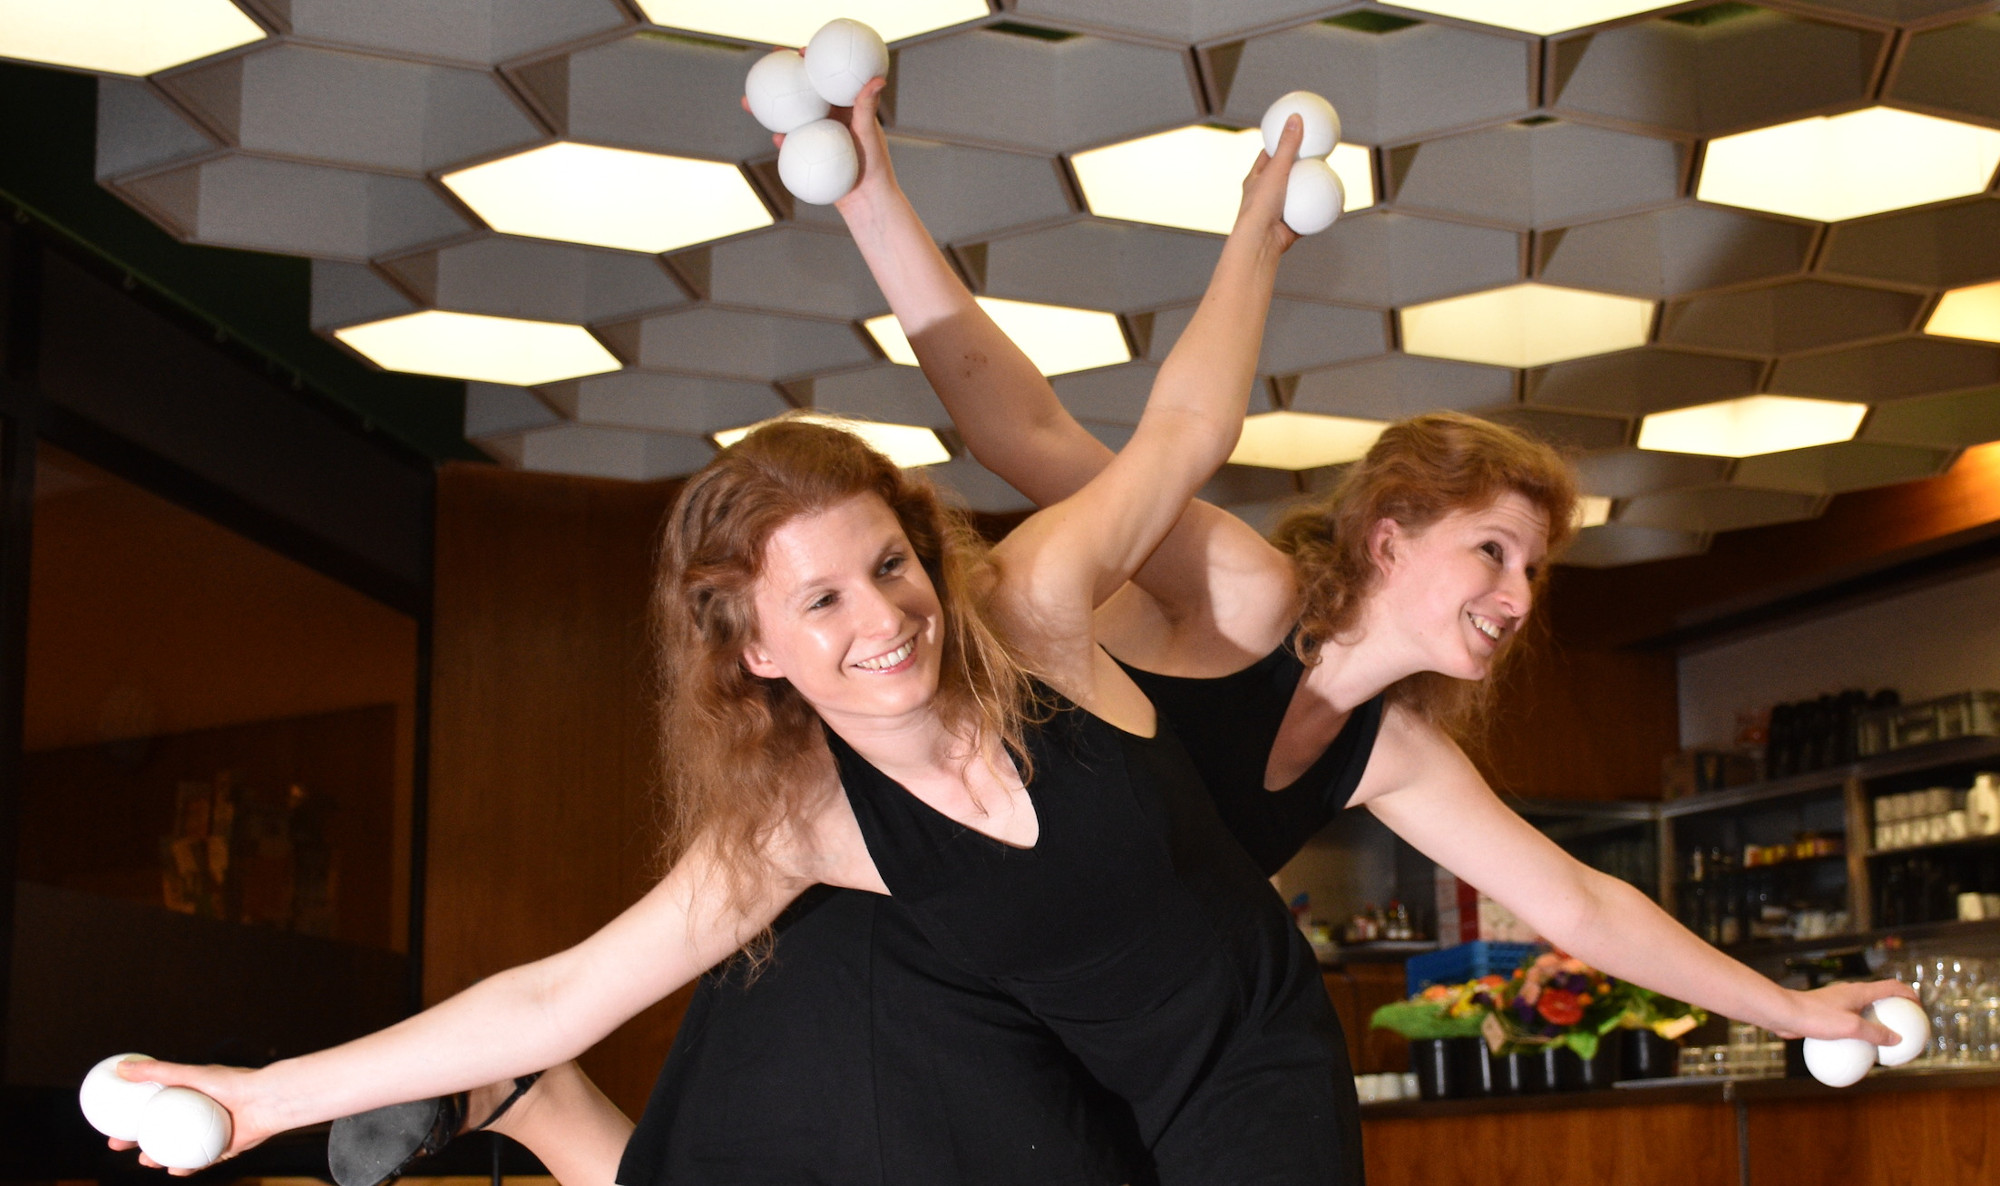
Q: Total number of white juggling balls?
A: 9